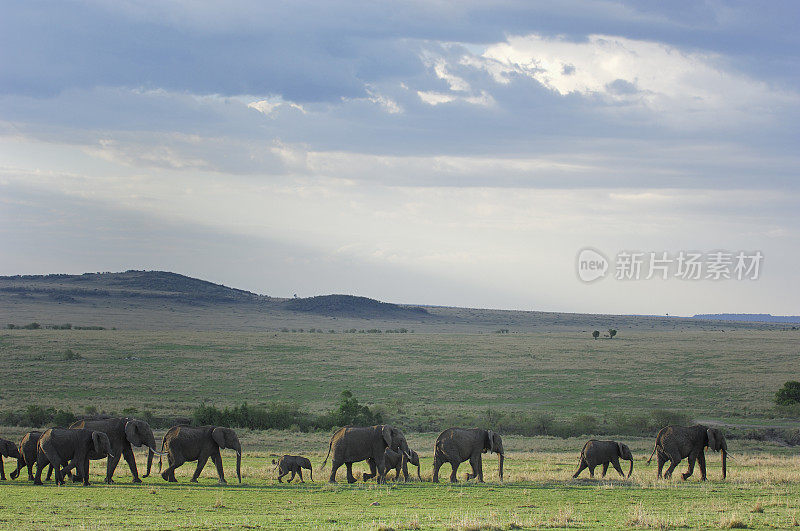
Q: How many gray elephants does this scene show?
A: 11